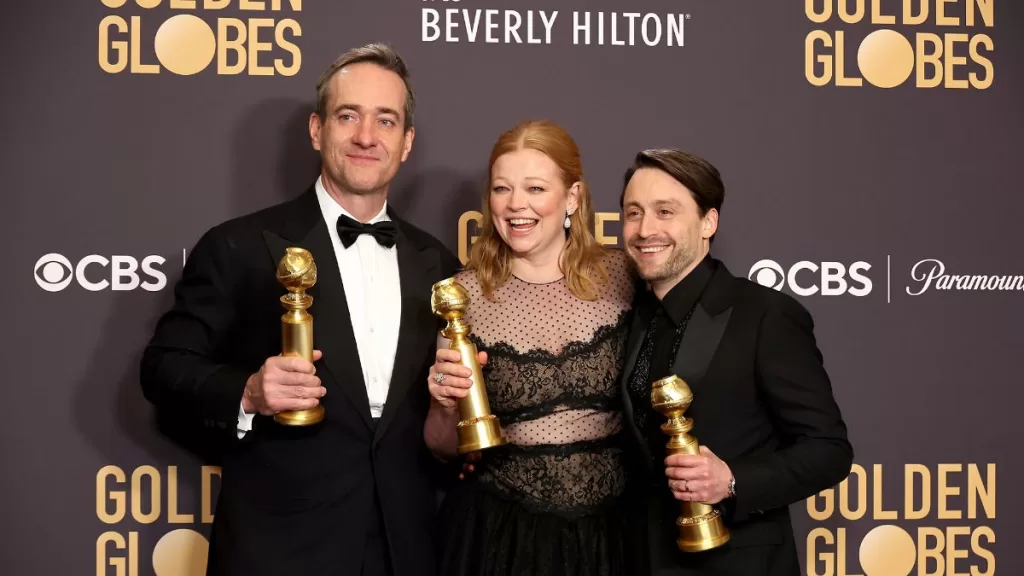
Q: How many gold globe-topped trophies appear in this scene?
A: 3